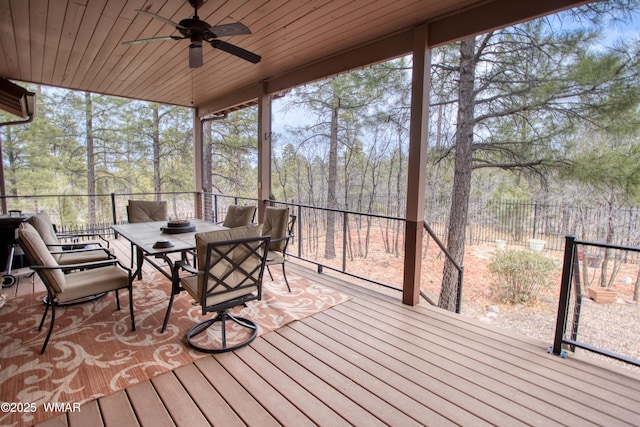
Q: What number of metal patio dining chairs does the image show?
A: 6